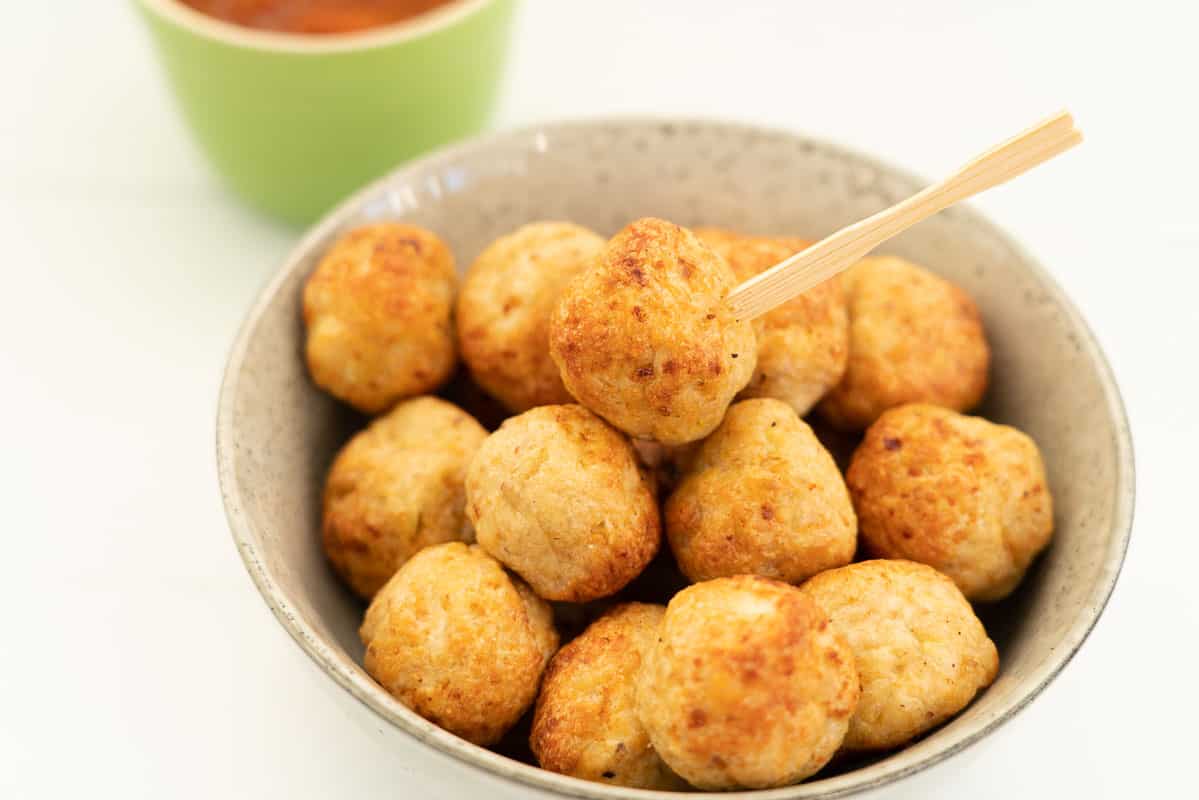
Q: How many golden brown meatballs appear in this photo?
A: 13